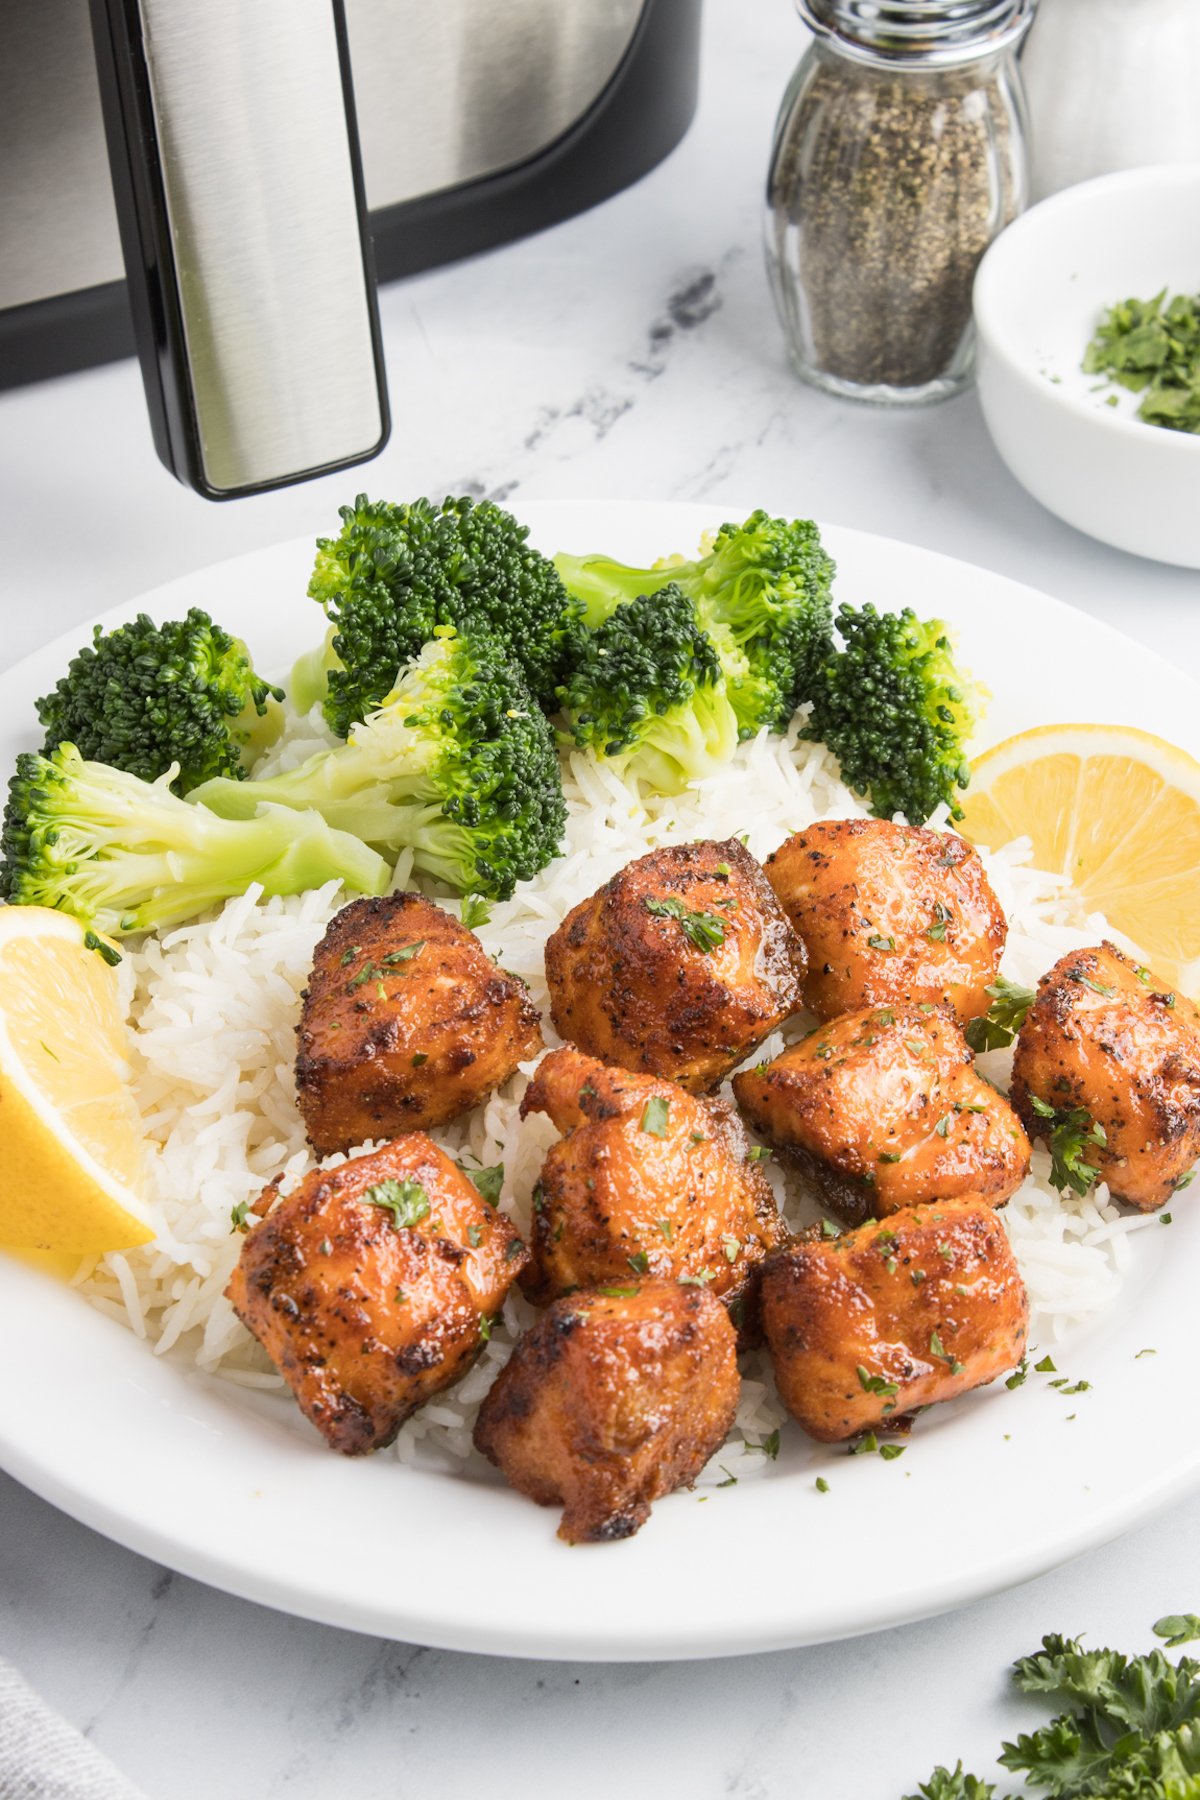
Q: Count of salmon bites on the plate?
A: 9